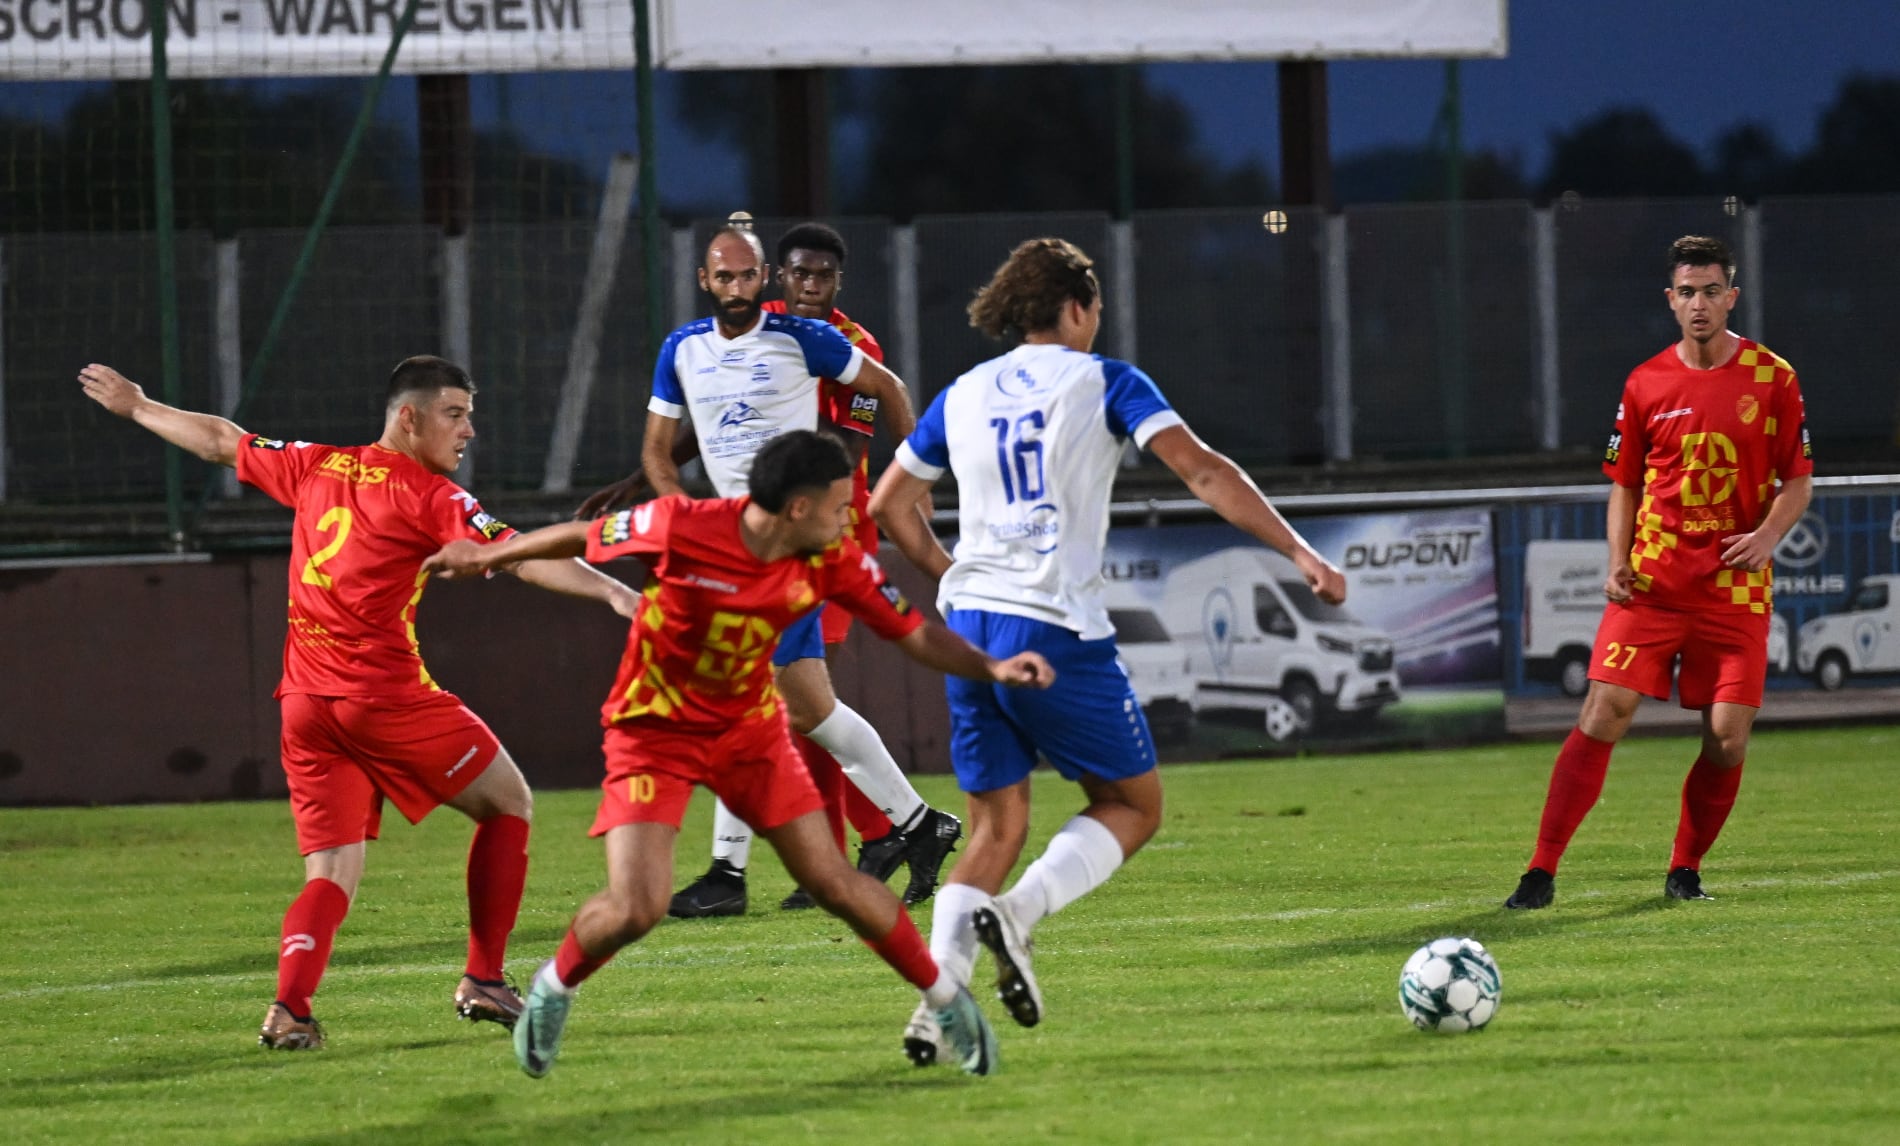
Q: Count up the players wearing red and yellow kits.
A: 4